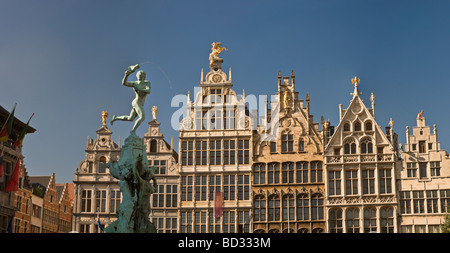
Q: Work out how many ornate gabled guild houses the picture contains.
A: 6